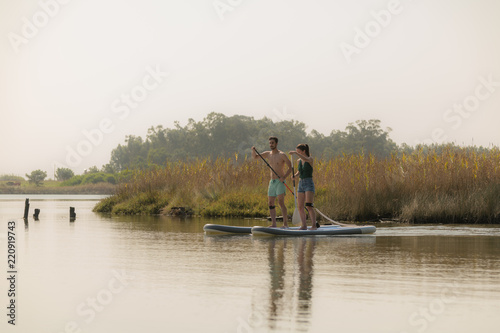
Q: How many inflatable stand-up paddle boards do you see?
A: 2